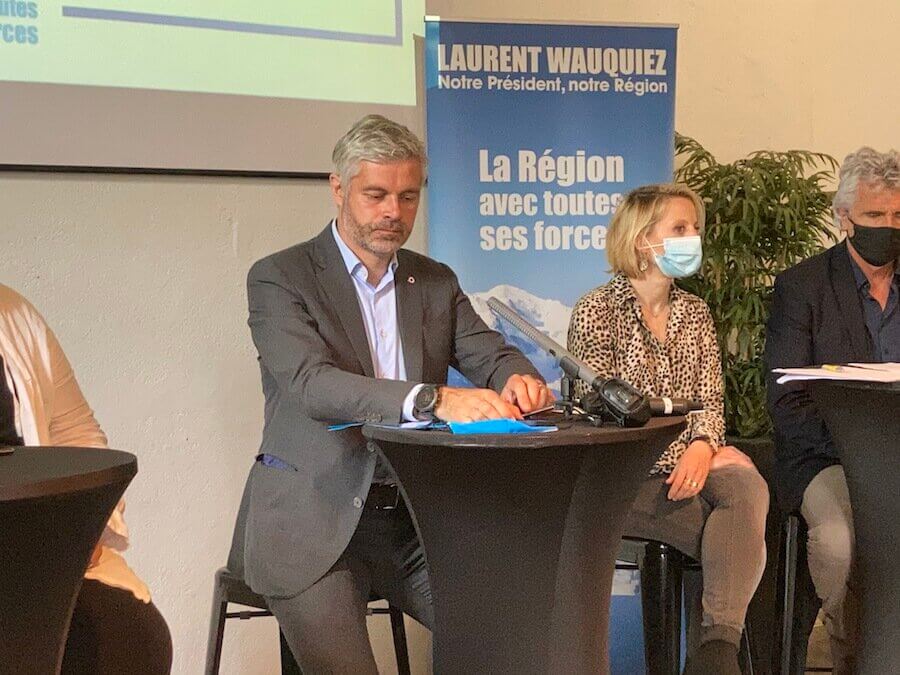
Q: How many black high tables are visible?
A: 3